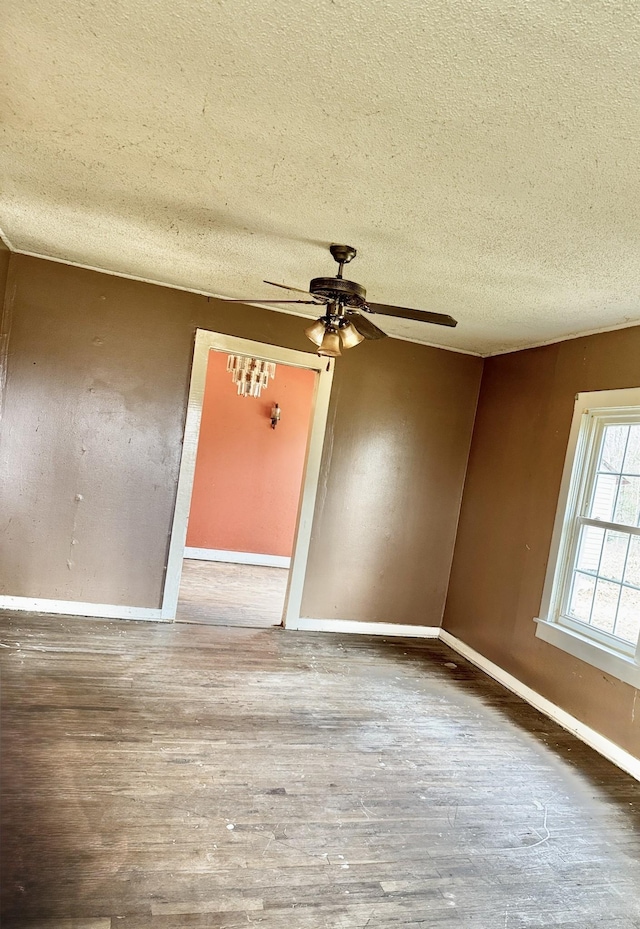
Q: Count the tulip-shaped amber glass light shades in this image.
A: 3